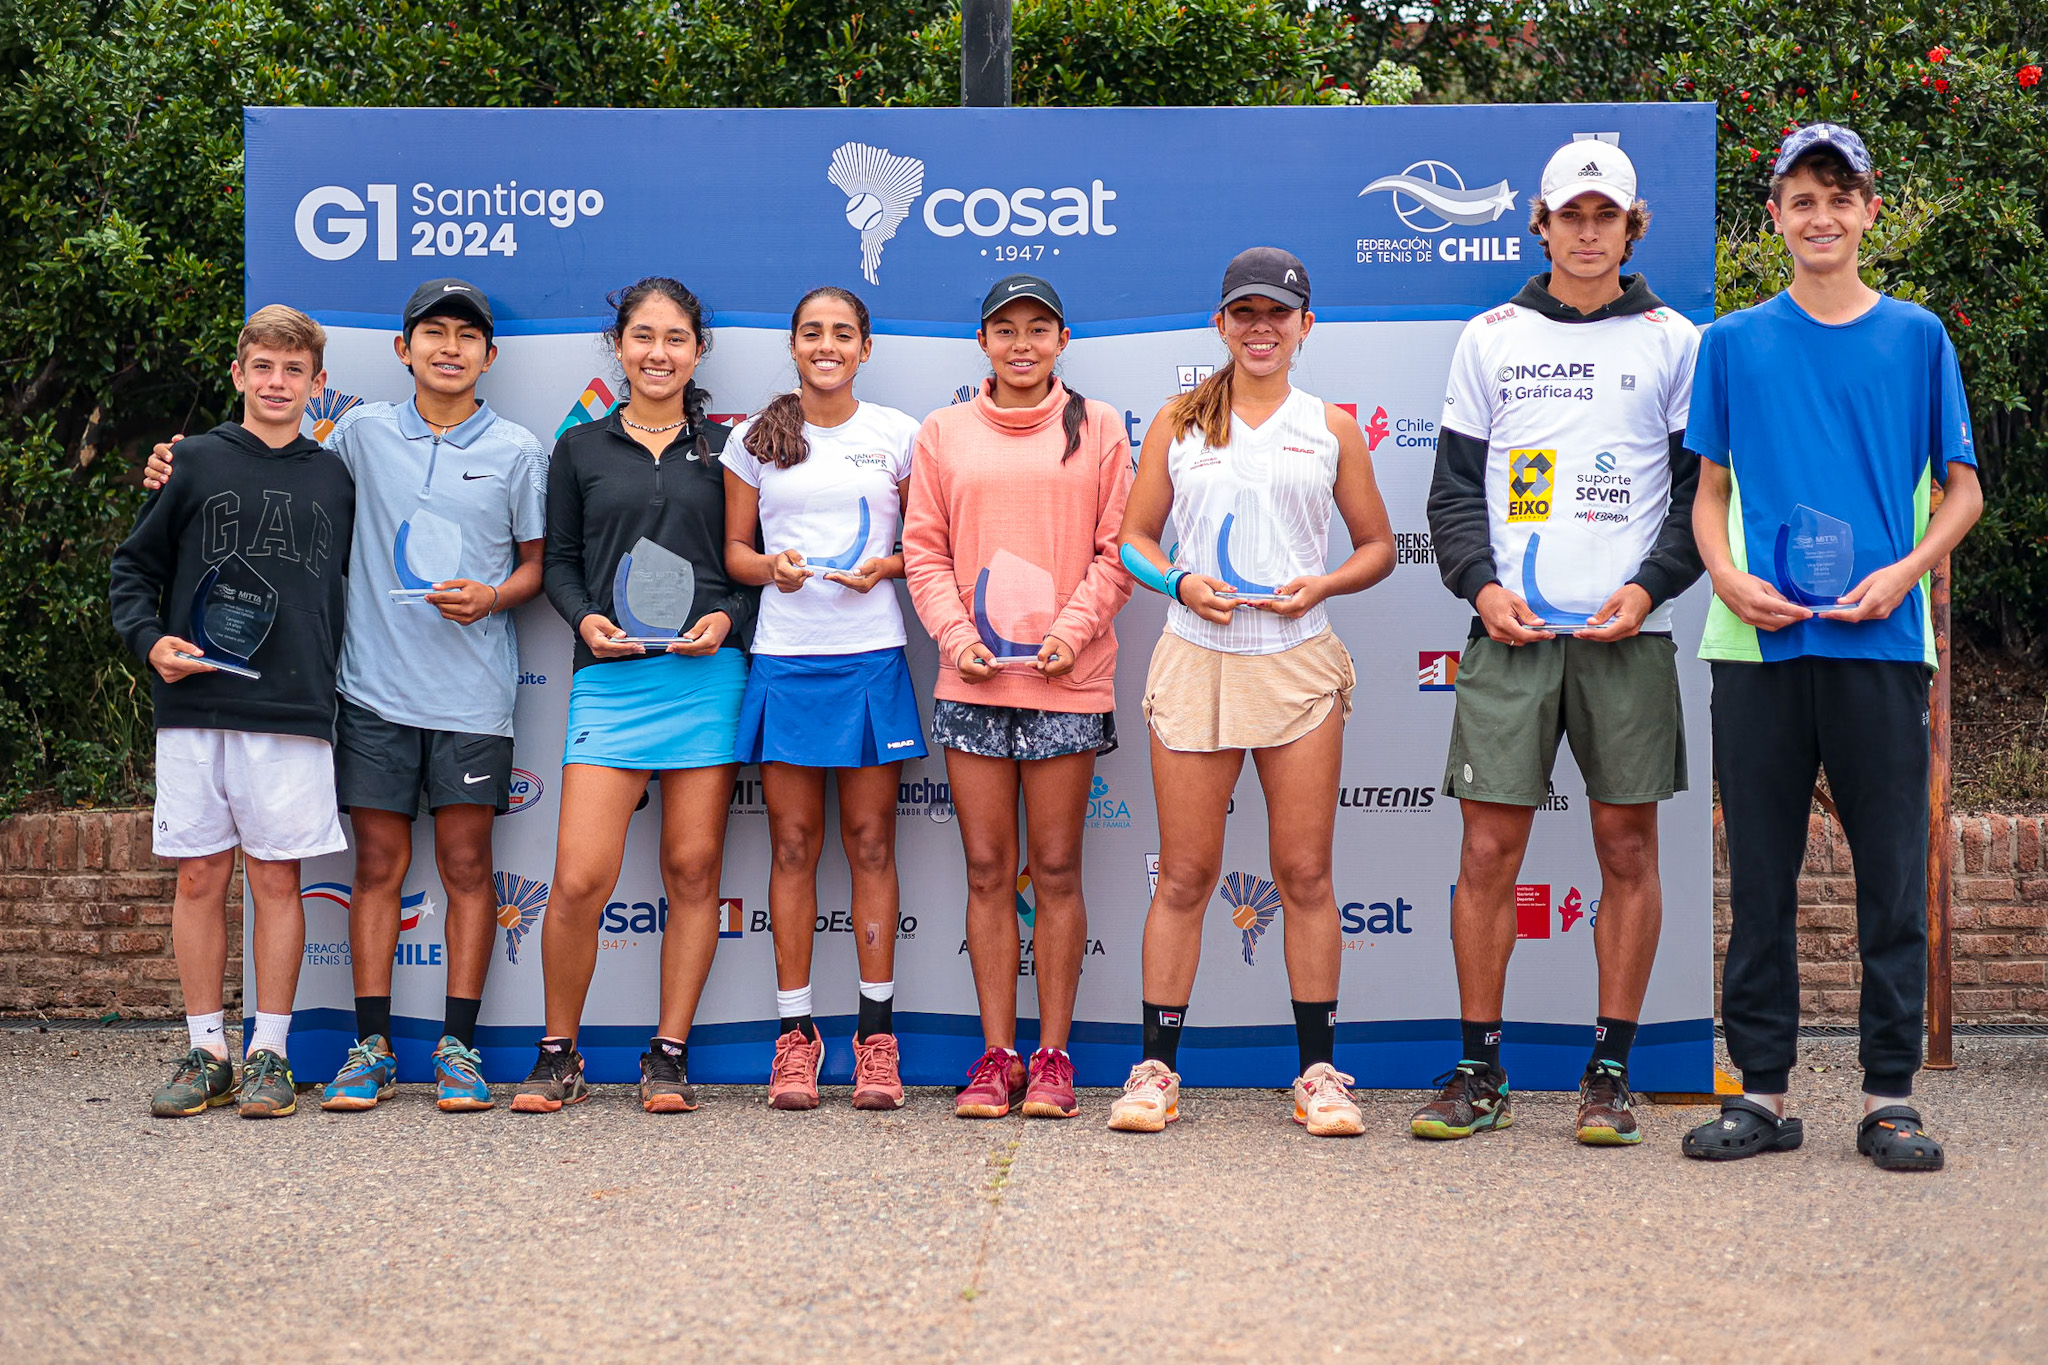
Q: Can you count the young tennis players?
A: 8